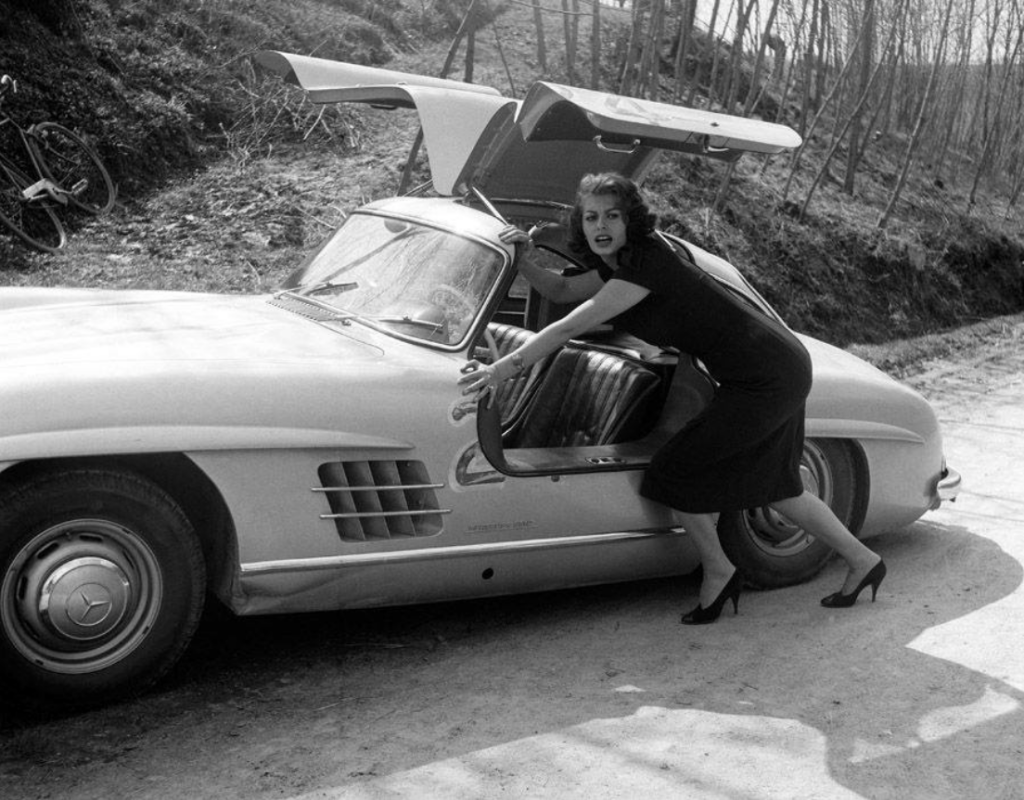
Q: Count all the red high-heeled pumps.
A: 0